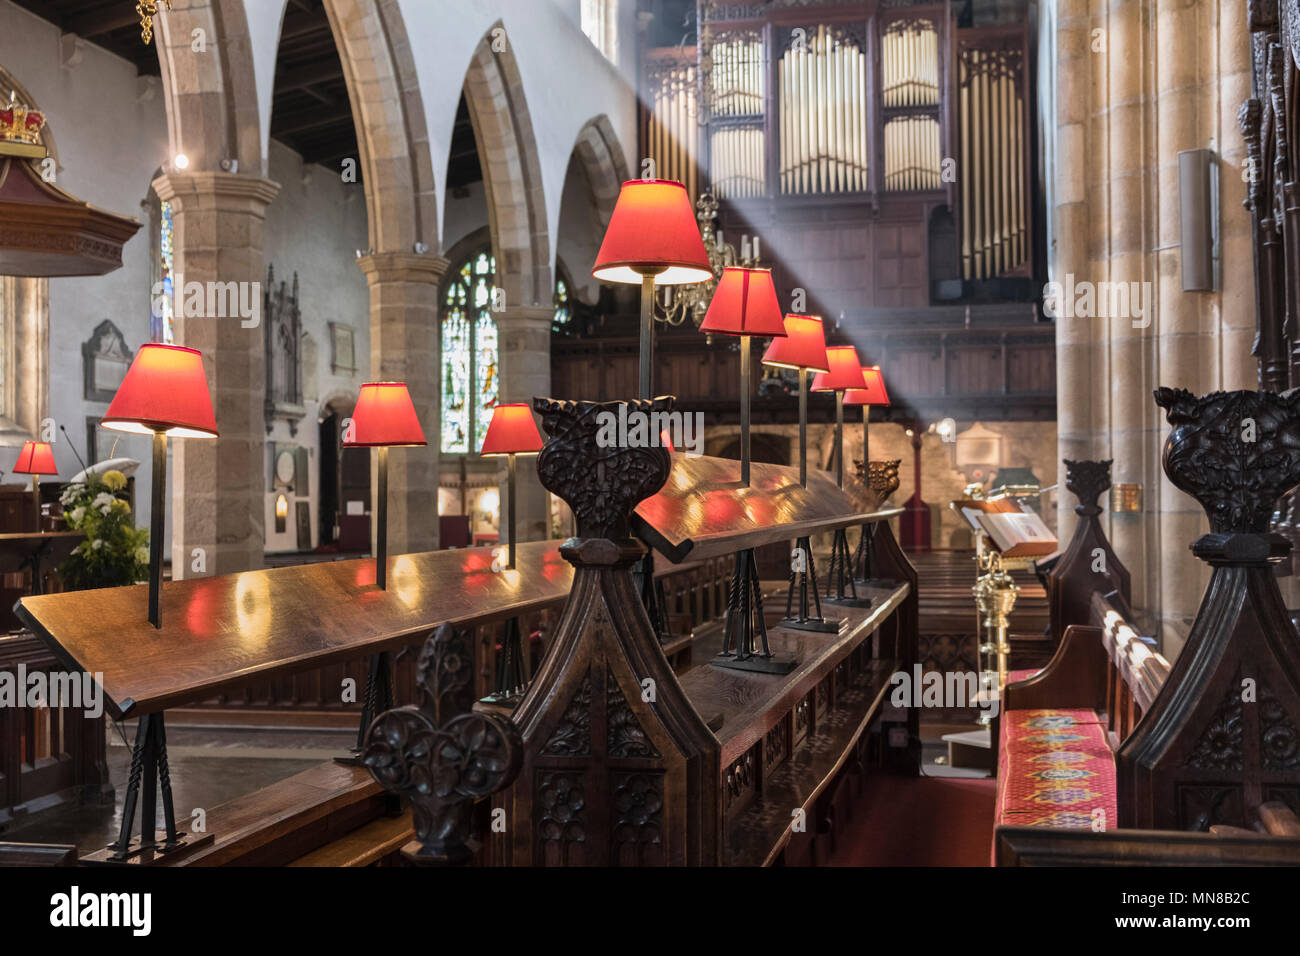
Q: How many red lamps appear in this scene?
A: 9